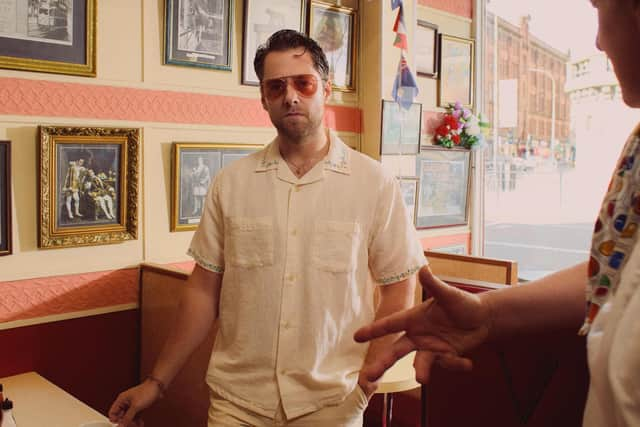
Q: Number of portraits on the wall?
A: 12